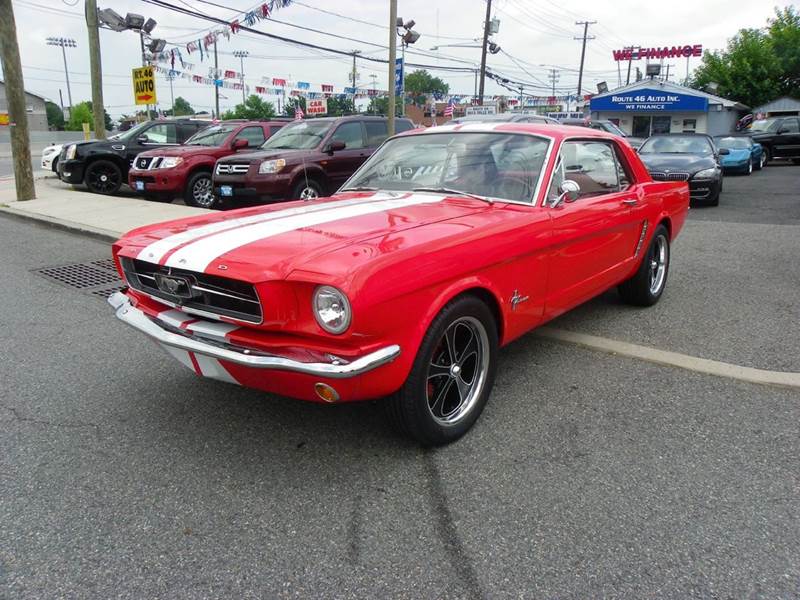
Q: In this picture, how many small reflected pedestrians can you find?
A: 0